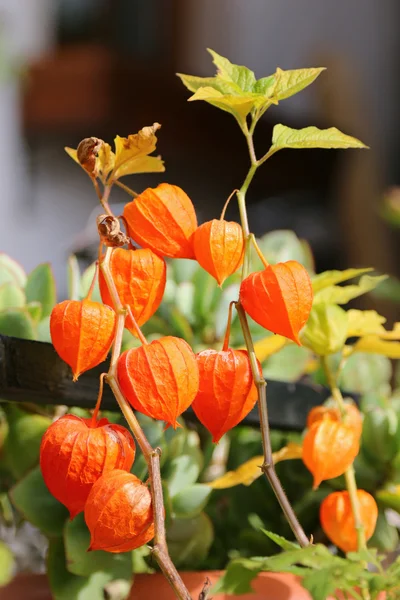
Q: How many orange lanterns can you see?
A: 11